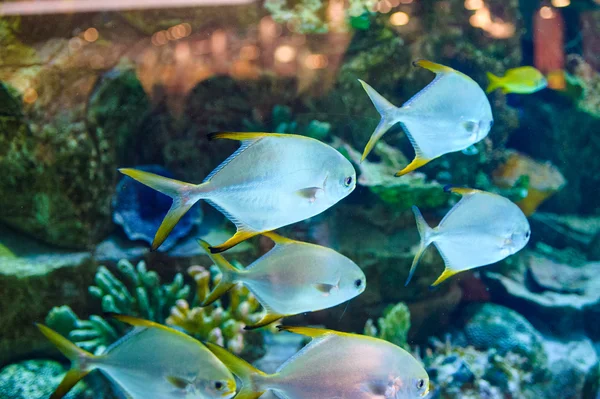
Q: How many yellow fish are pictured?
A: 1